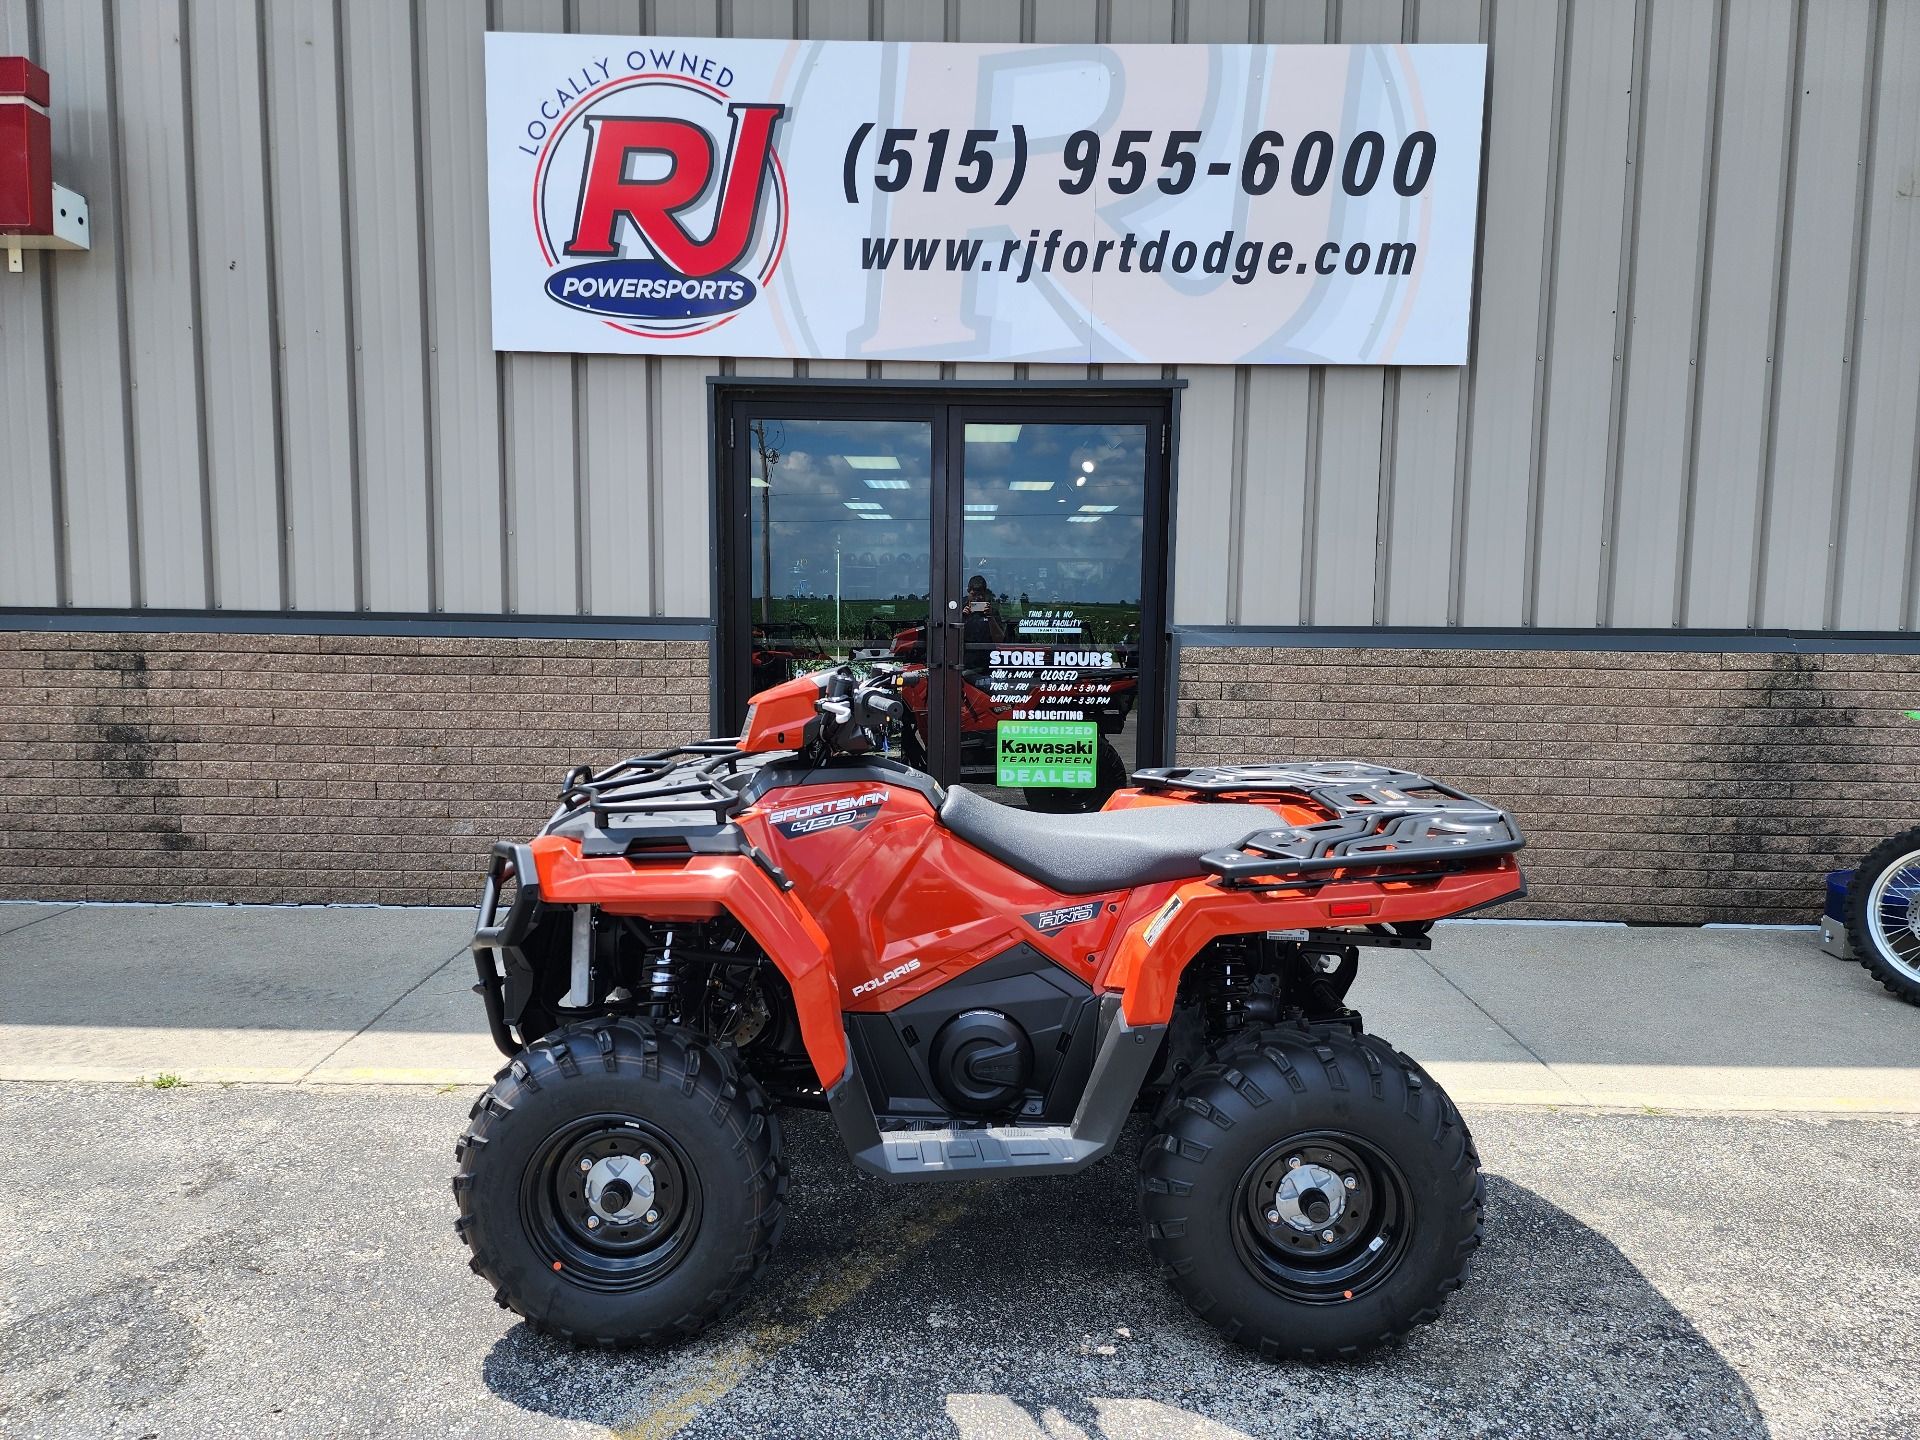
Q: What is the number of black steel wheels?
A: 2